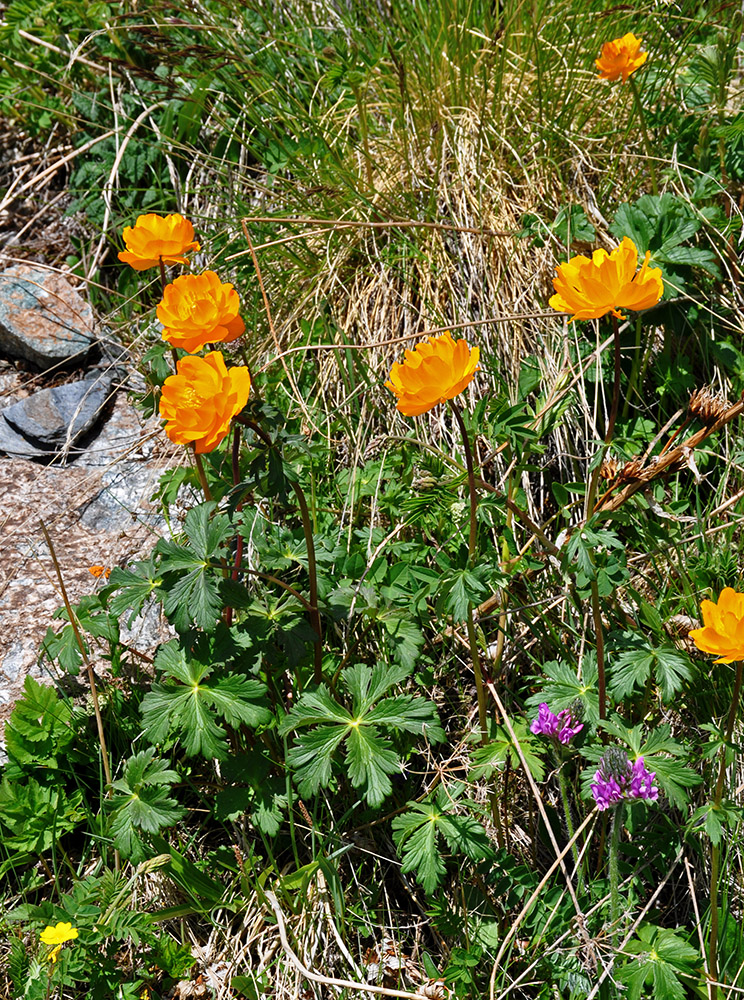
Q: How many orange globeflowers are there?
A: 7